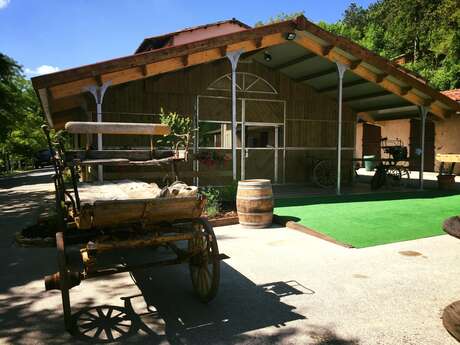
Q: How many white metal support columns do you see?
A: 4